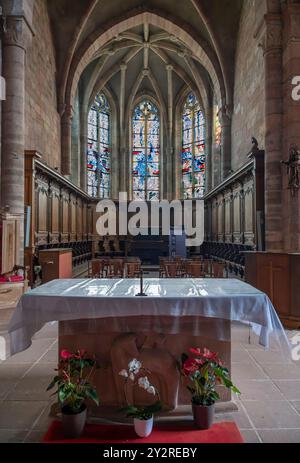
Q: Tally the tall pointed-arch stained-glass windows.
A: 3